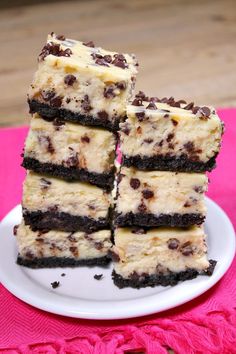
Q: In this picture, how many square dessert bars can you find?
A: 7